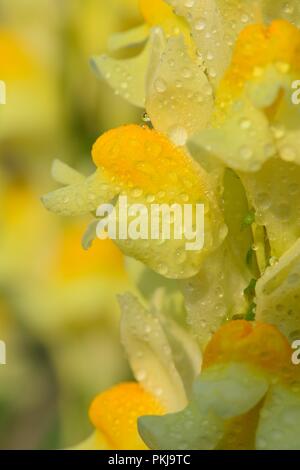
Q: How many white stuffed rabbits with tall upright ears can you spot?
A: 0